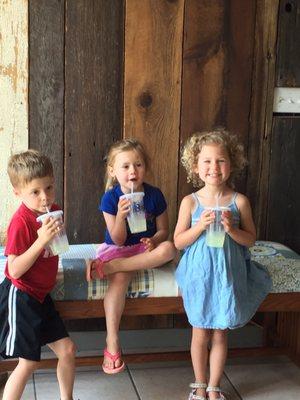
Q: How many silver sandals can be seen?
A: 2